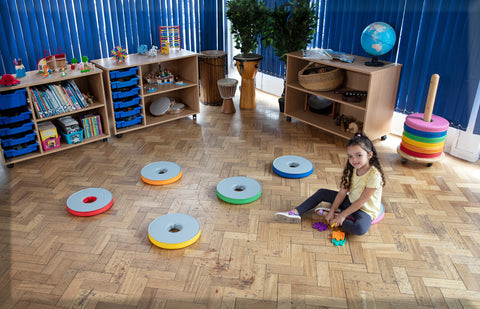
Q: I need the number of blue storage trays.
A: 11